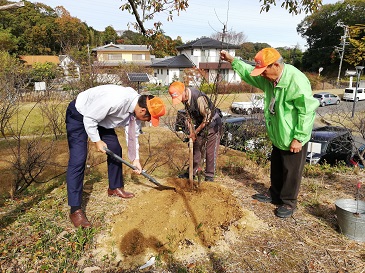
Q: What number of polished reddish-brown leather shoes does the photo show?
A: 2